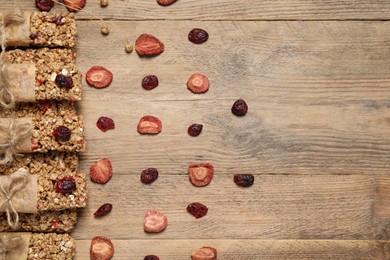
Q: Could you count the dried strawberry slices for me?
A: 11